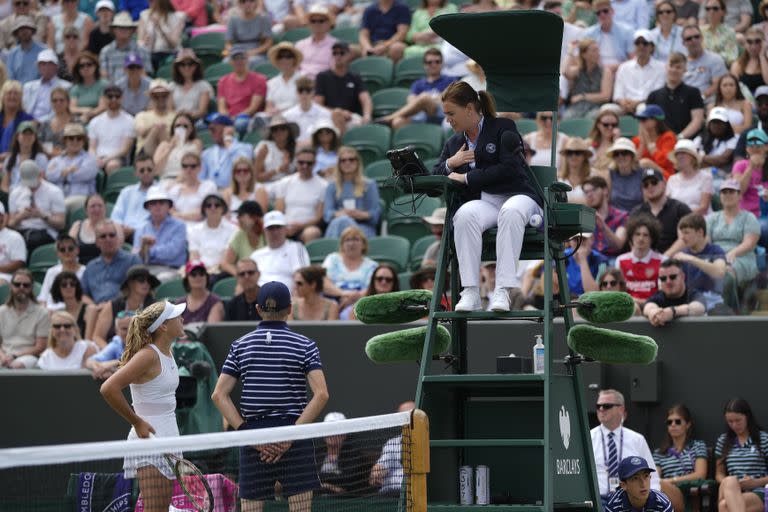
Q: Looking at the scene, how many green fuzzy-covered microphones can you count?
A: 4